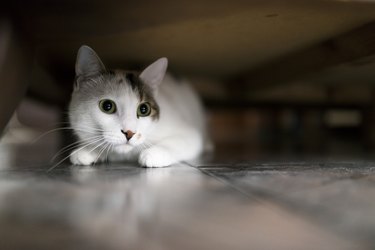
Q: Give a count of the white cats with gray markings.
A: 1